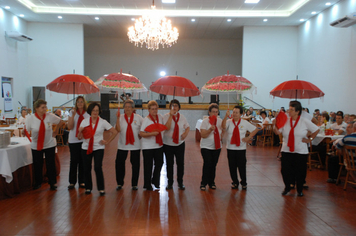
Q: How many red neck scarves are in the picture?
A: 9